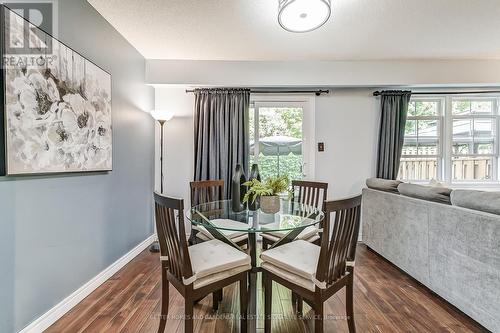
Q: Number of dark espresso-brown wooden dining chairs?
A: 4